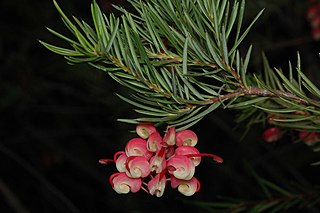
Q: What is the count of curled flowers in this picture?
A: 13